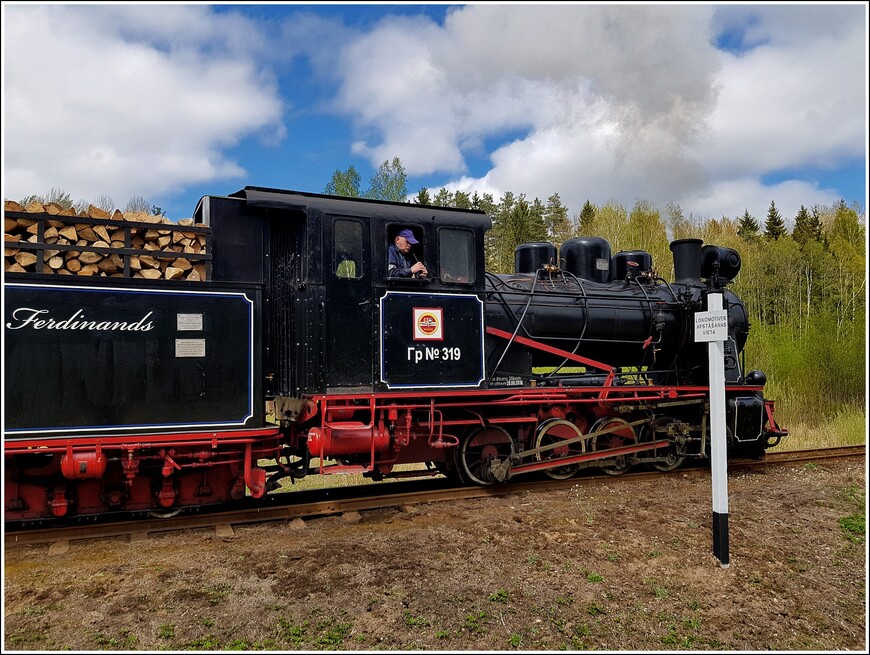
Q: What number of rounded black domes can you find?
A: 3